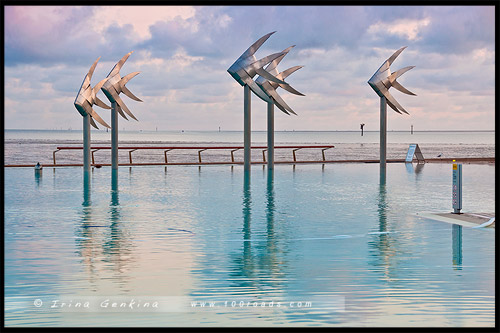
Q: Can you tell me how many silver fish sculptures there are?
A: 5